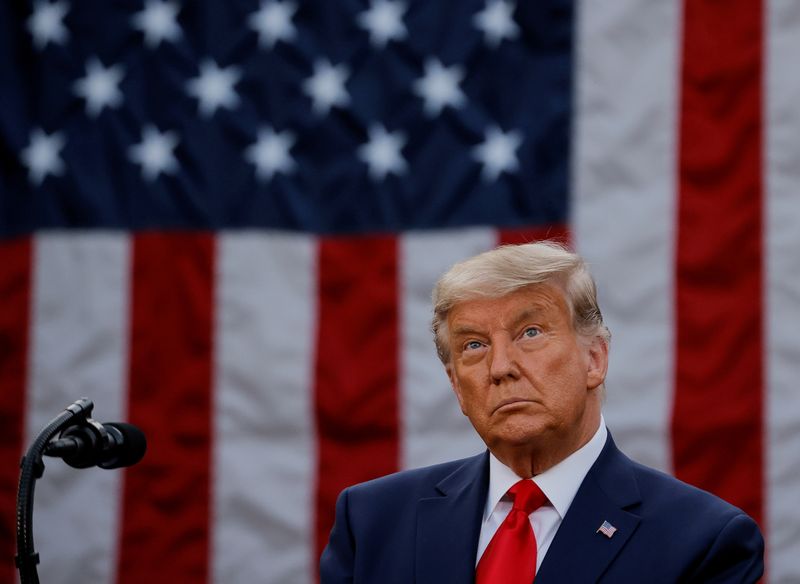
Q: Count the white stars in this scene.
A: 14